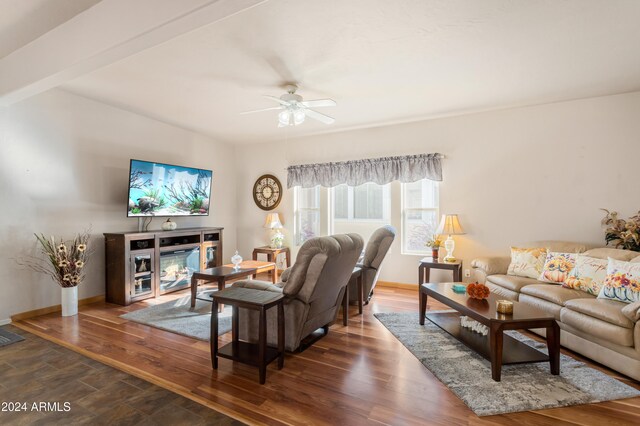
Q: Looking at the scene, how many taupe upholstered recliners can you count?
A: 2